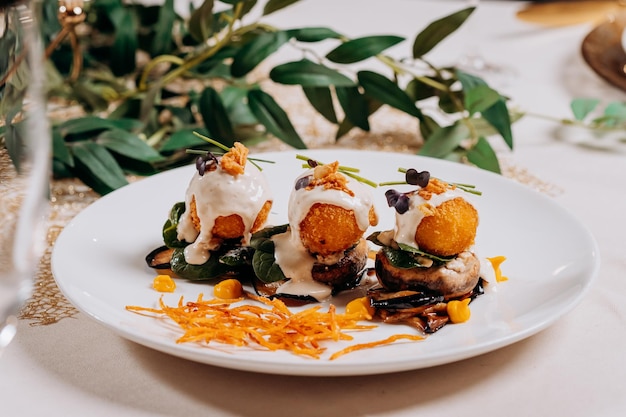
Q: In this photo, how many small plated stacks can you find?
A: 3